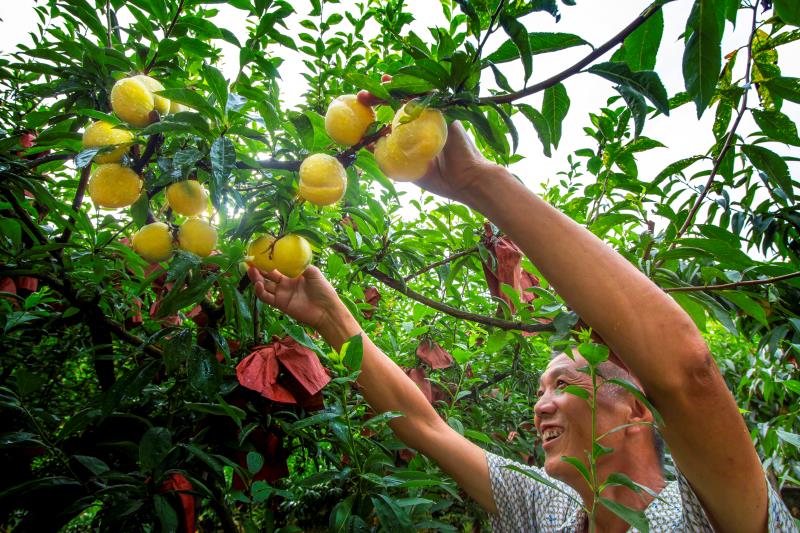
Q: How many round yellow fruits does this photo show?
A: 13